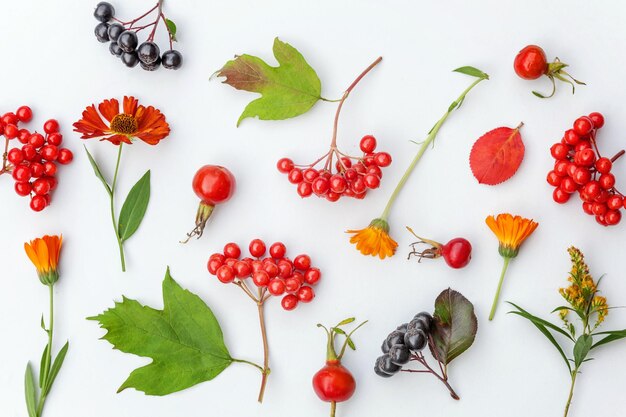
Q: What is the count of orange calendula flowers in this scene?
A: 3